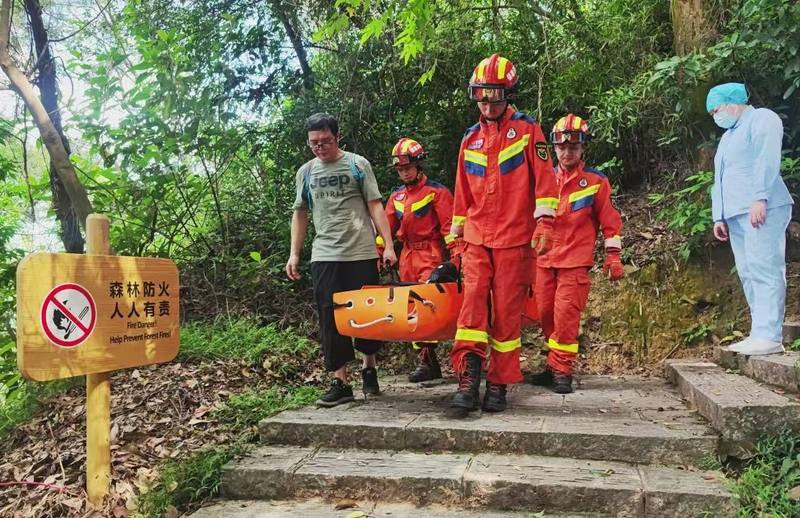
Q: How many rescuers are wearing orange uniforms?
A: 3